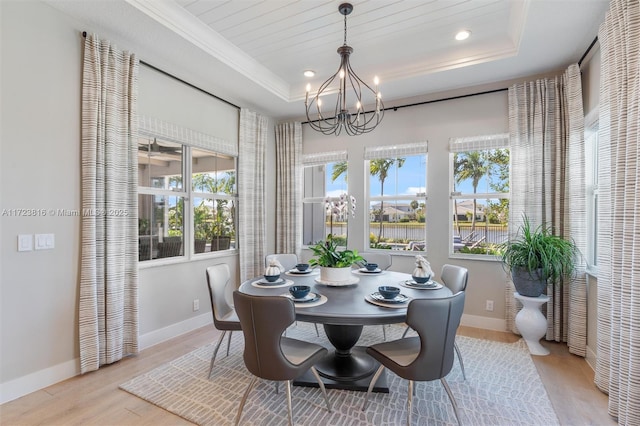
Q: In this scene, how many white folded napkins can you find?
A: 2